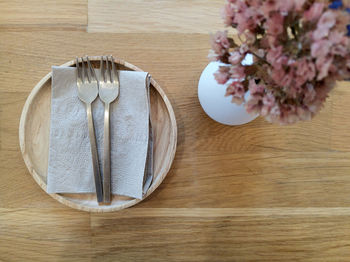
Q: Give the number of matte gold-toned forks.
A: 2